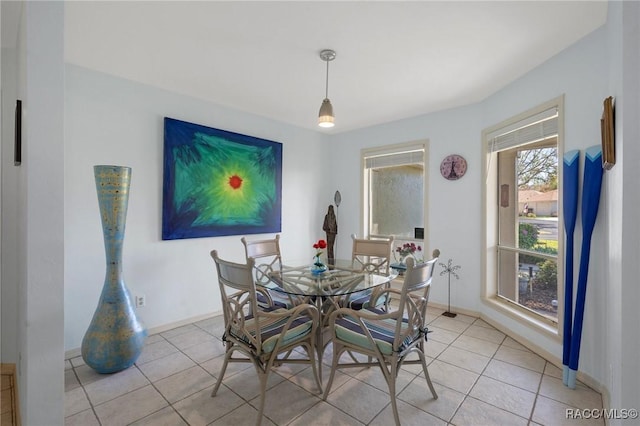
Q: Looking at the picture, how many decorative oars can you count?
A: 2